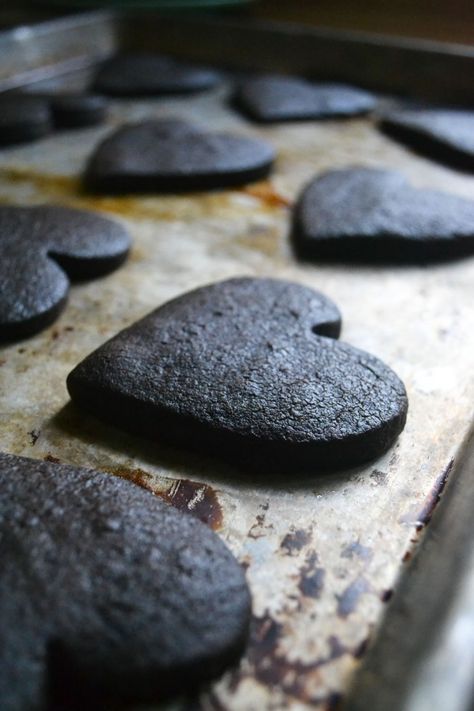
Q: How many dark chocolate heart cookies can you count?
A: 9